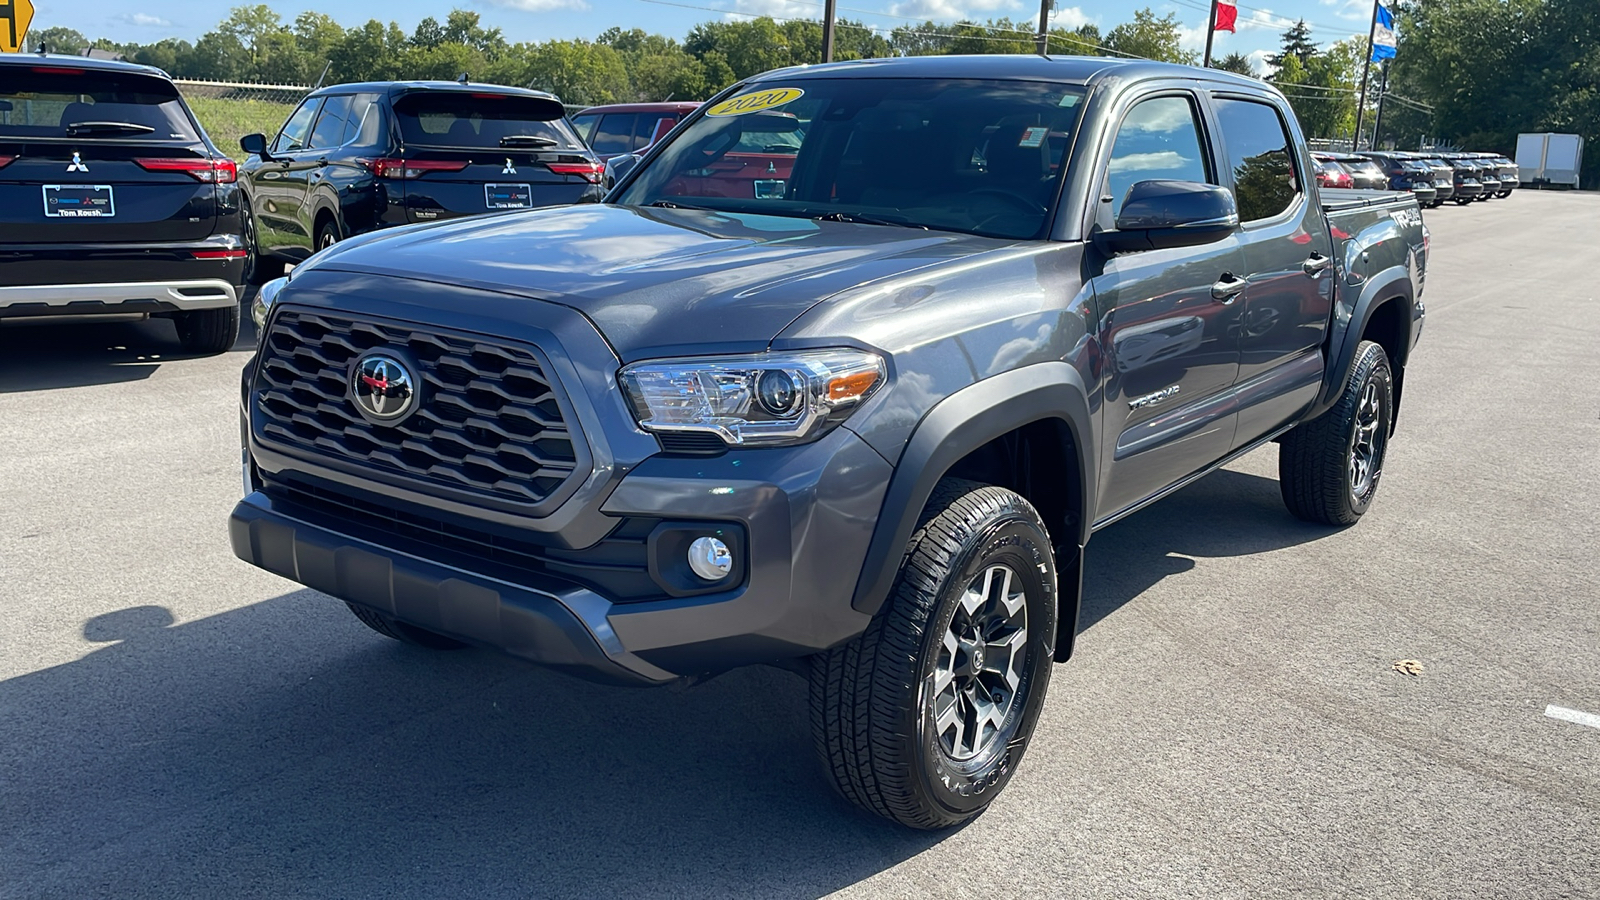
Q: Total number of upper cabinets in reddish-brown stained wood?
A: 0